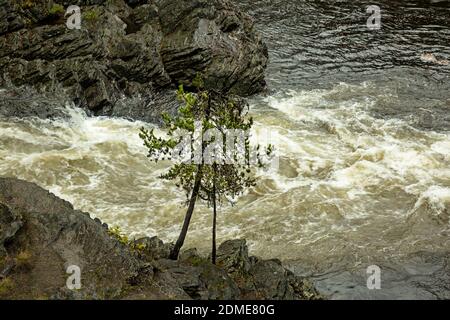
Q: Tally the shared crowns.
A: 1